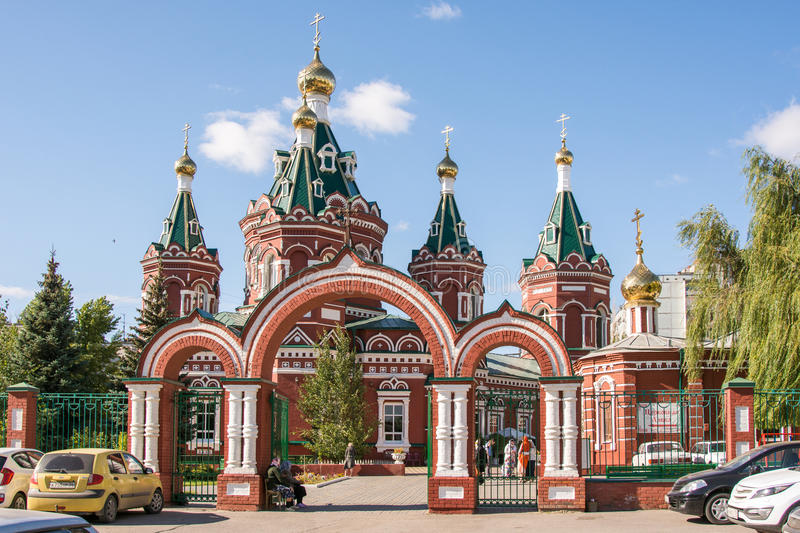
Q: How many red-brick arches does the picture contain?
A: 3